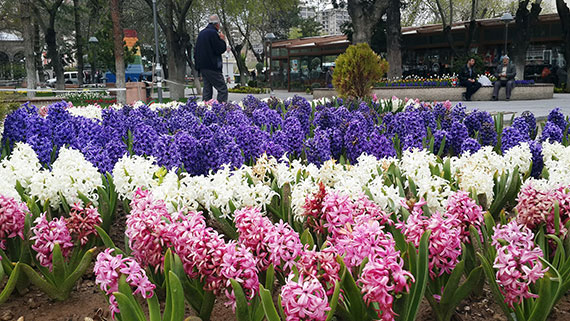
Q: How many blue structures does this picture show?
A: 1